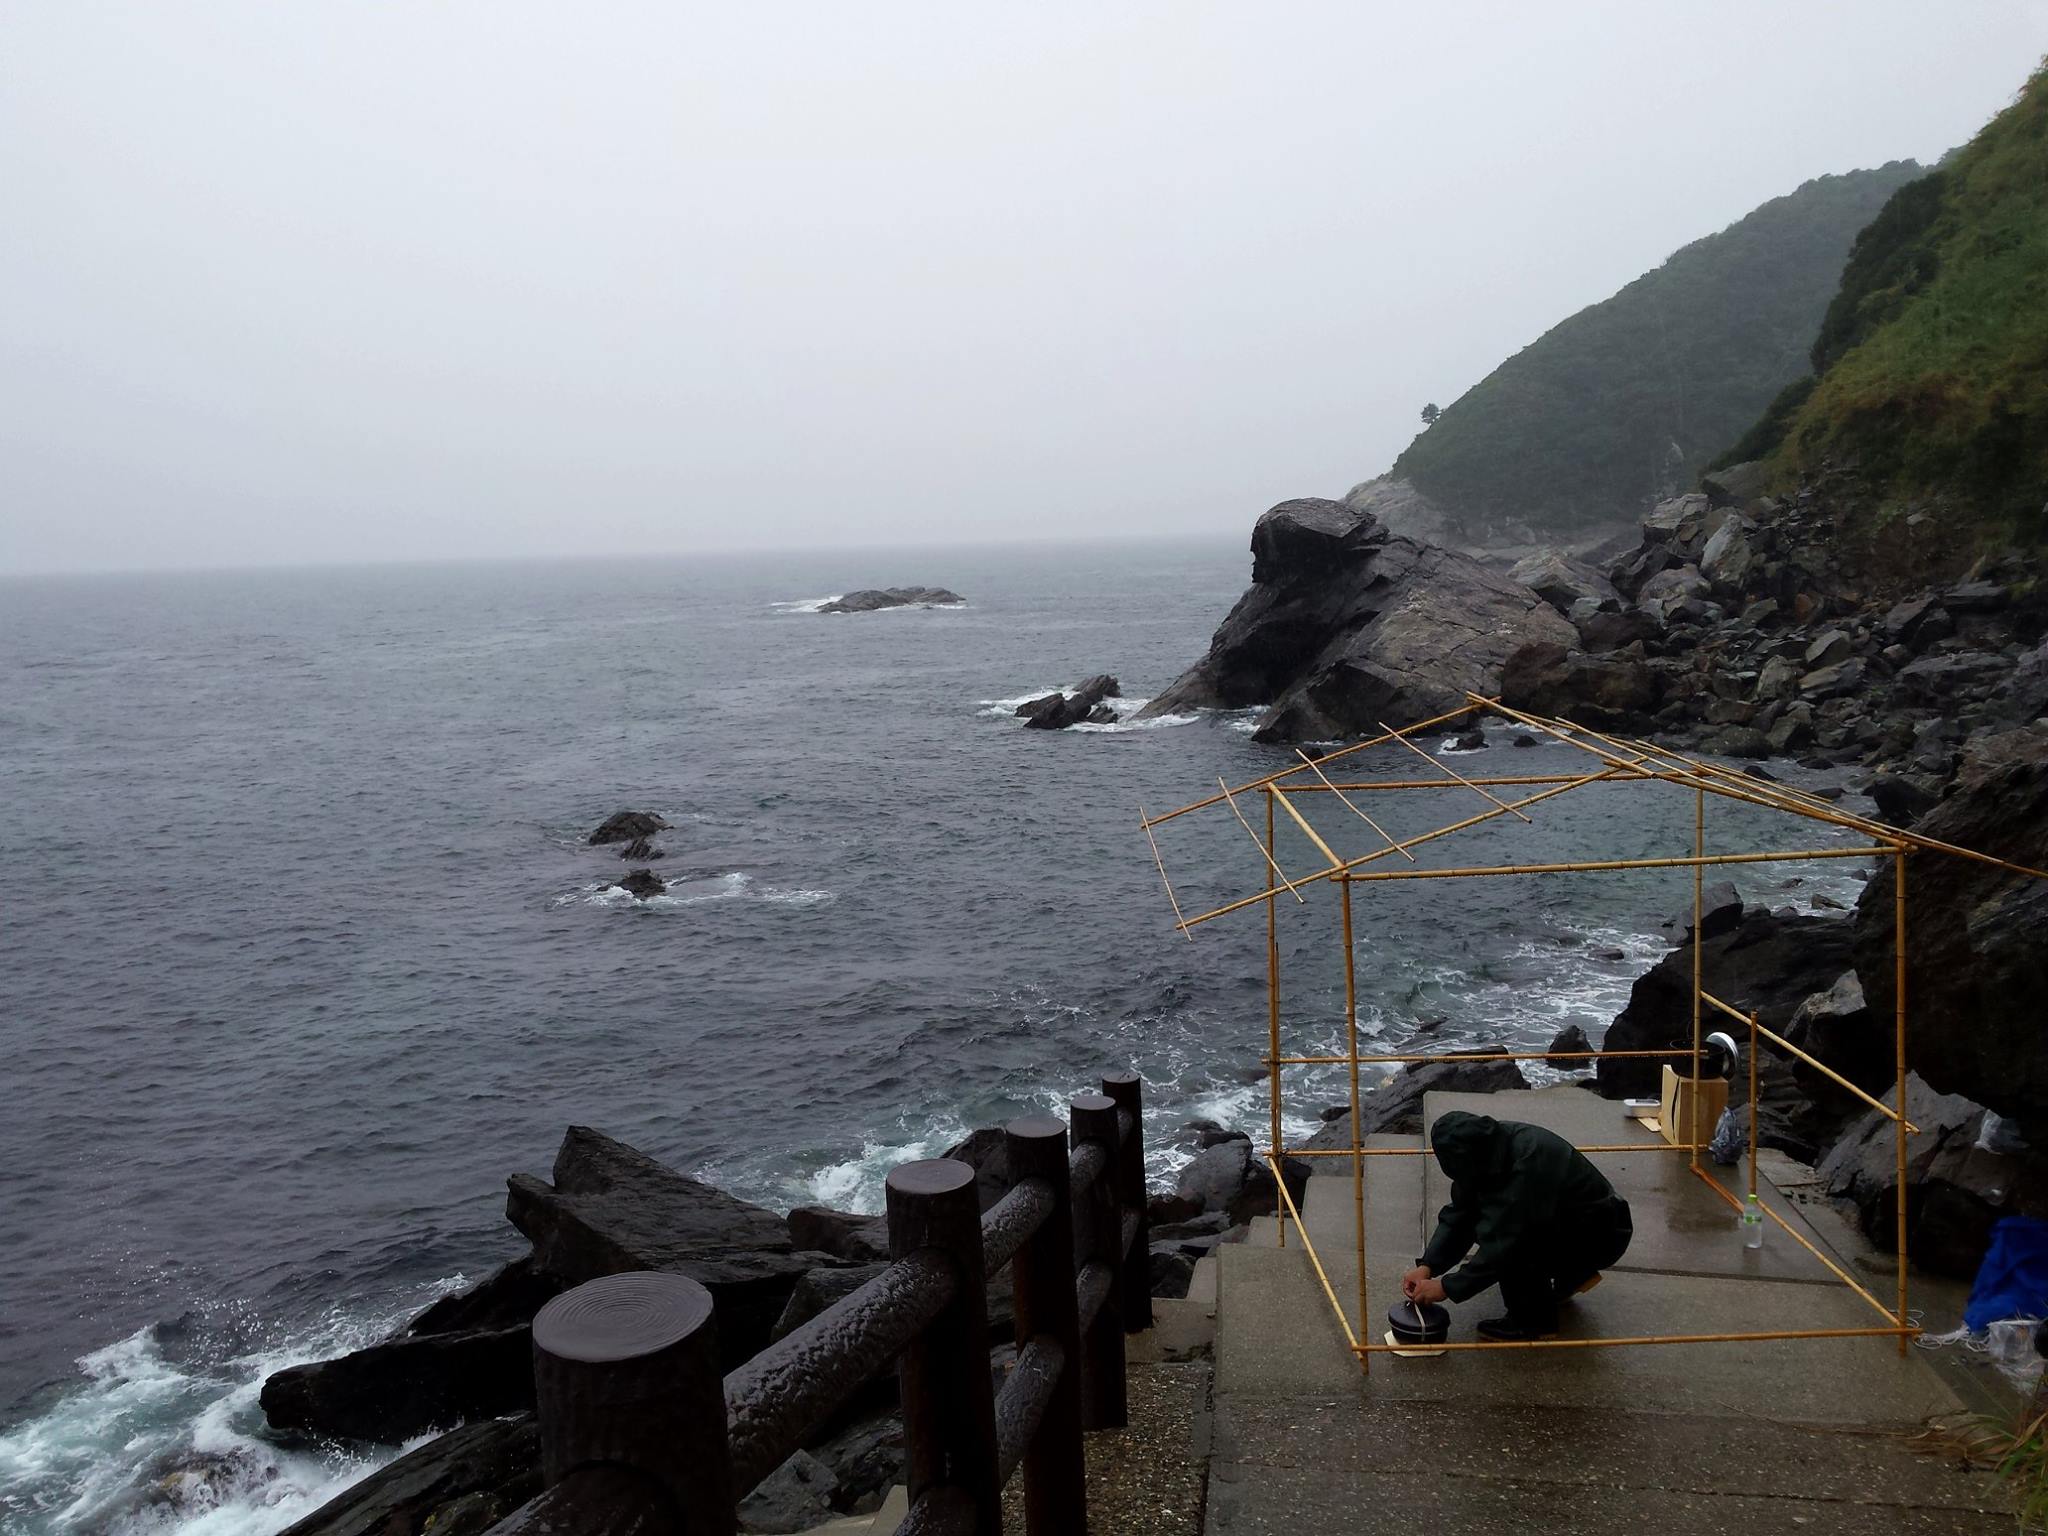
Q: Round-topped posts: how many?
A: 5